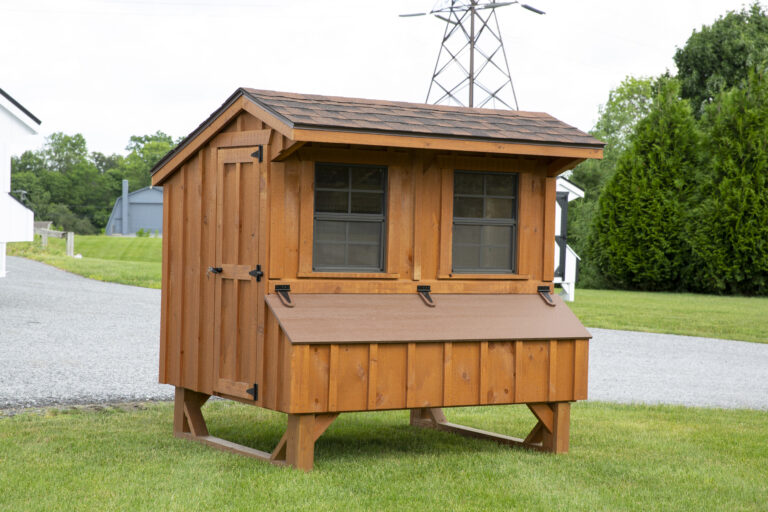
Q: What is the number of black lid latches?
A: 3